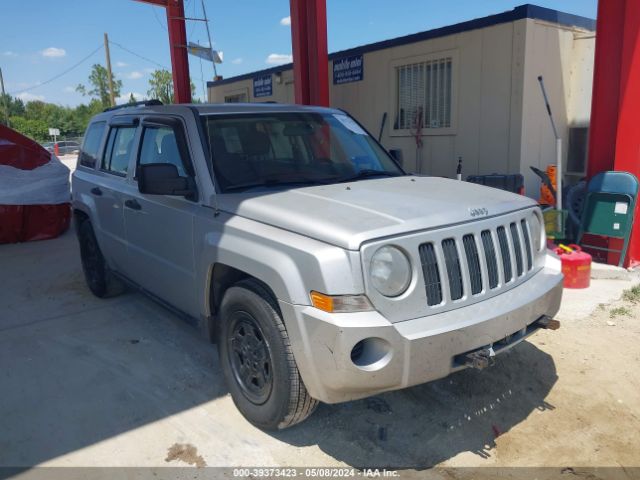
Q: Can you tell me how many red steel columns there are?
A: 3